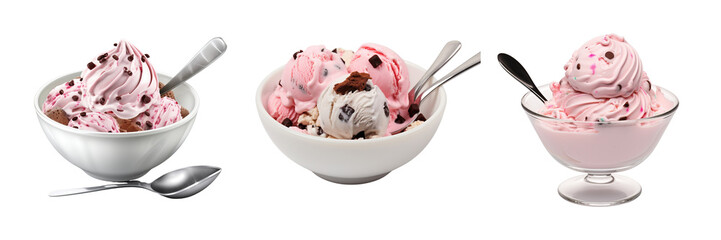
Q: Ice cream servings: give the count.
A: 3